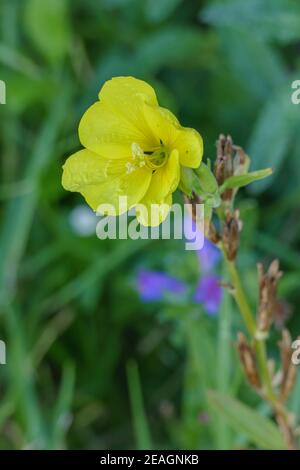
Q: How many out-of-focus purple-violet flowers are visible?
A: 3